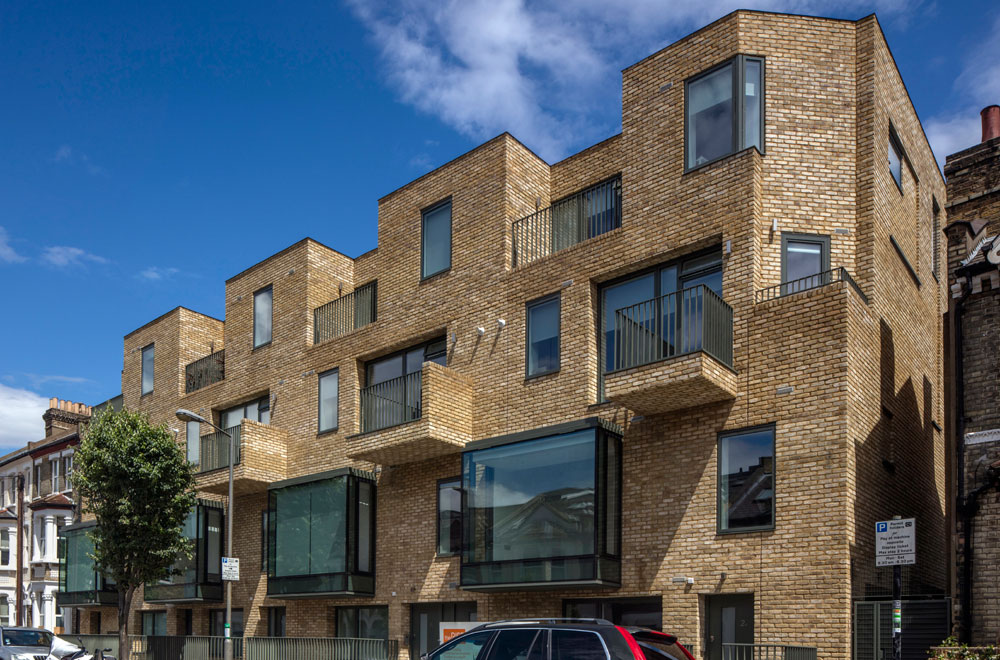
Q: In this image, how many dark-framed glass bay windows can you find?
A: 4